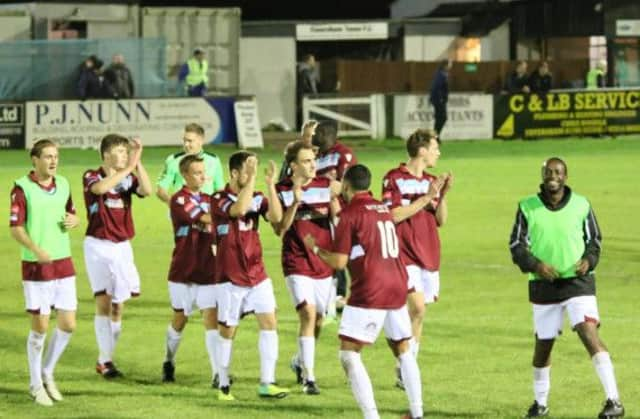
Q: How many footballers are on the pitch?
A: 10